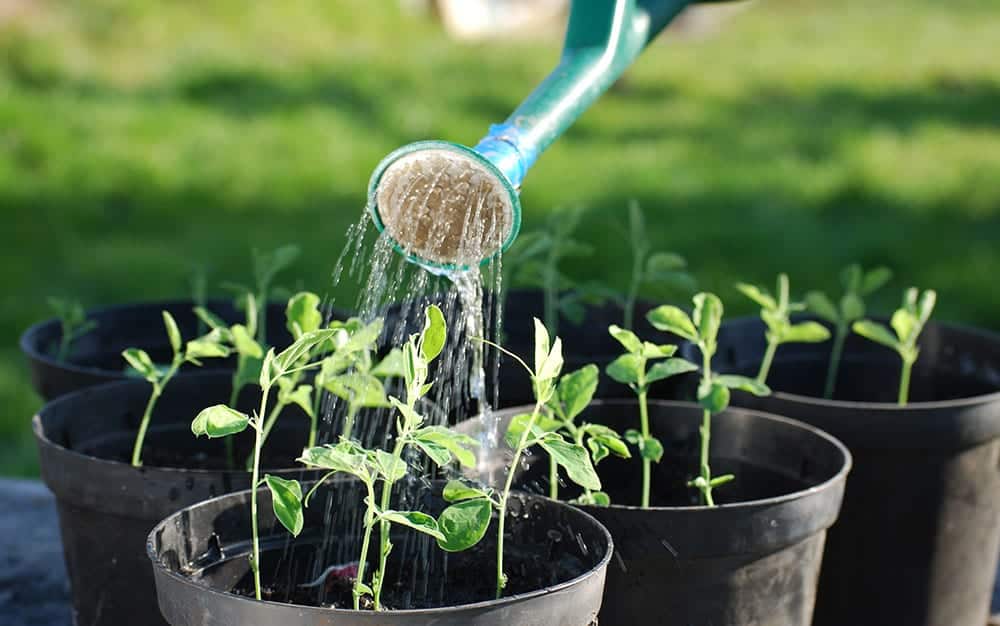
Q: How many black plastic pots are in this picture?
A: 6